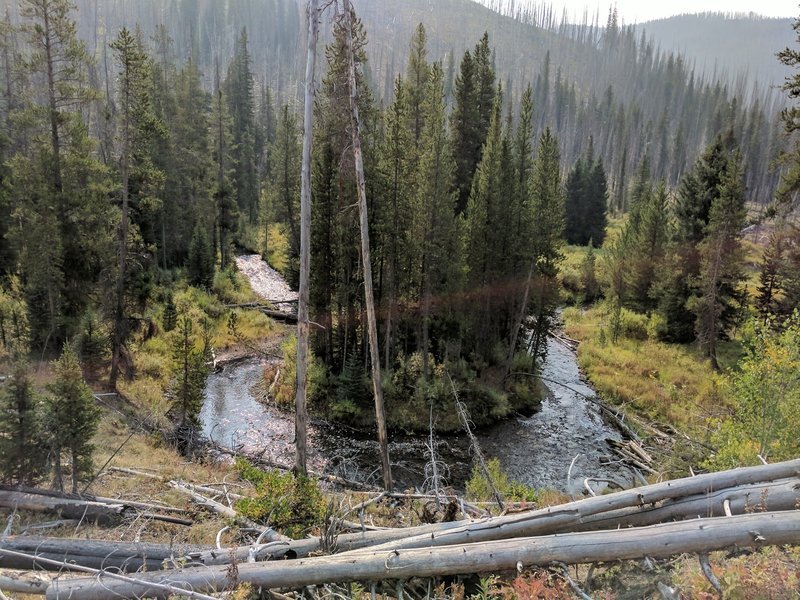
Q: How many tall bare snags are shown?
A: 2